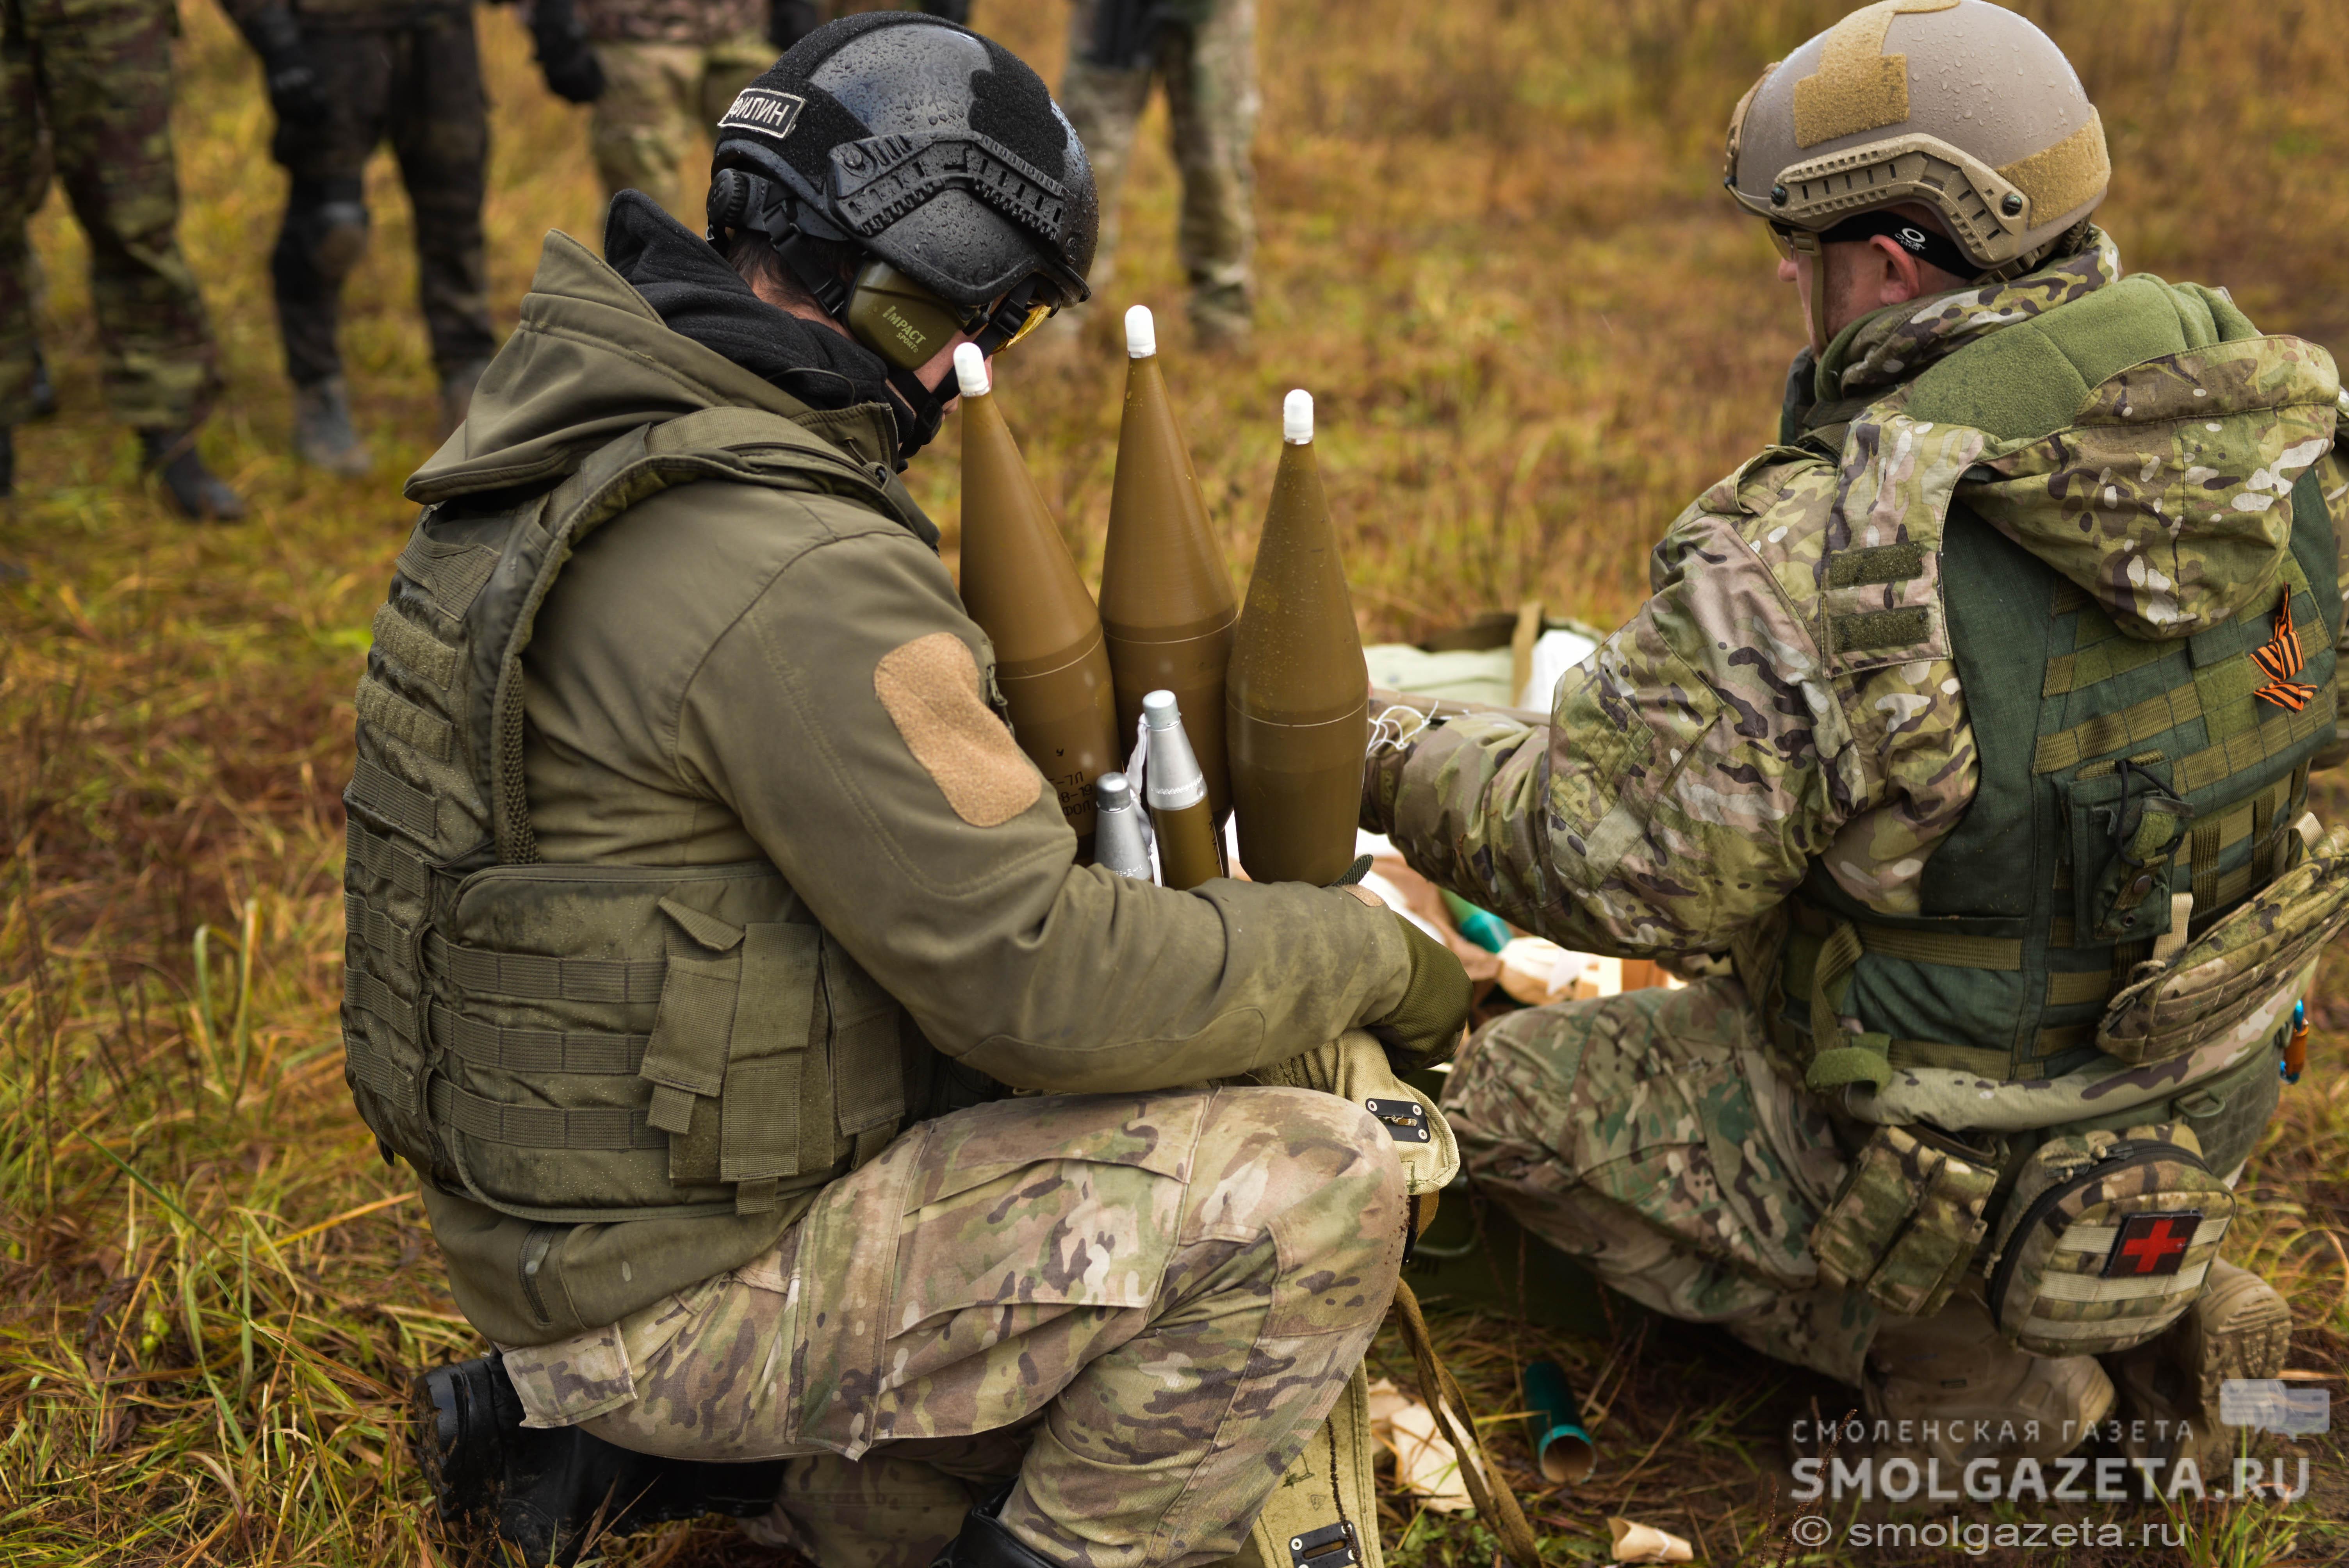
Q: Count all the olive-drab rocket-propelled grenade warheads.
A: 3